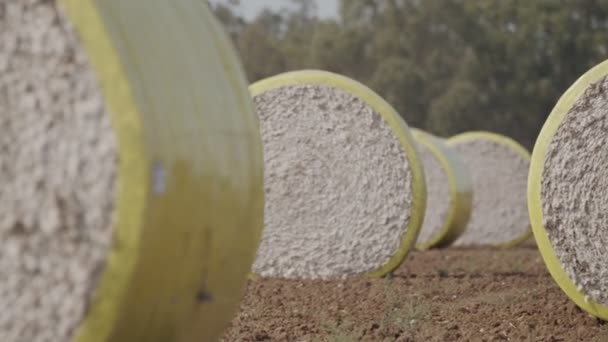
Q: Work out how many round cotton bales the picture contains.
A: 5